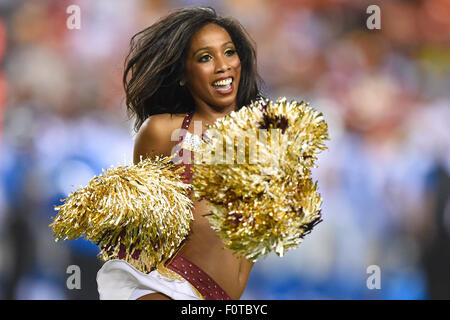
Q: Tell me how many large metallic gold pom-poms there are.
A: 2